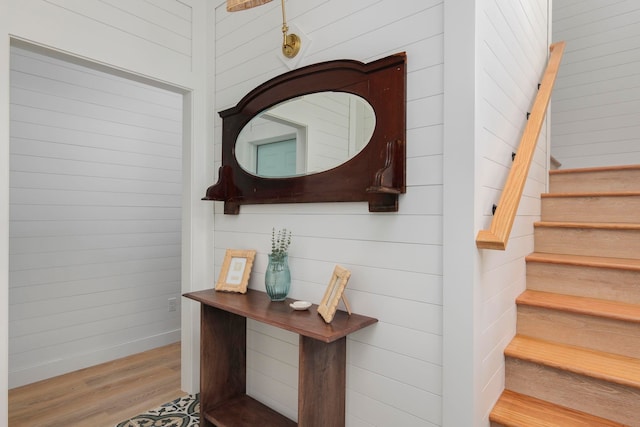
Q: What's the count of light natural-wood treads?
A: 7